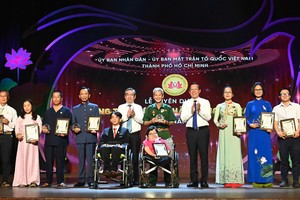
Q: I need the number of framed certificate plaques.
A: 7